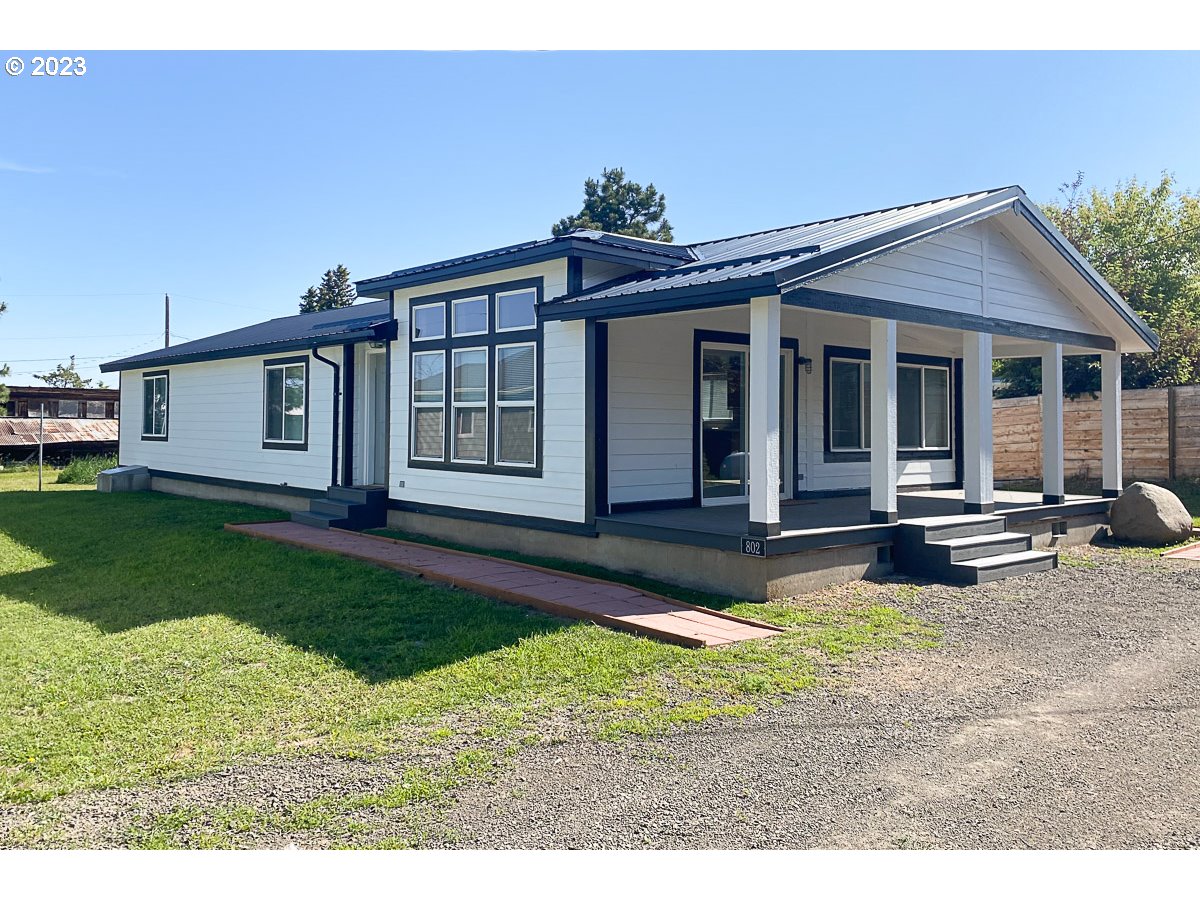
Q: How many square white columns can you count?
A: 5